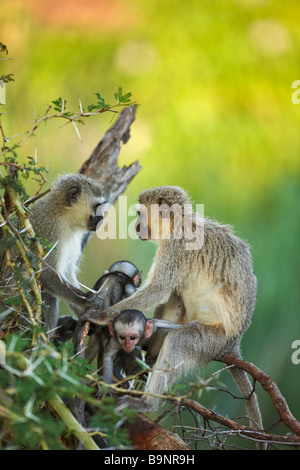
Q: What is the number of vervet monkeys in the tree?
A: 4